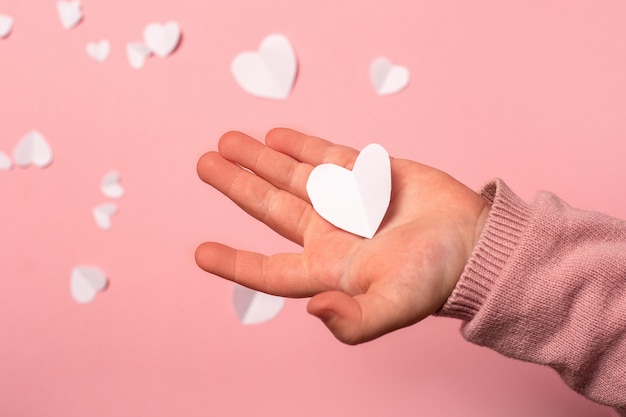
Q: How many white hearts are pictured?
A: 14